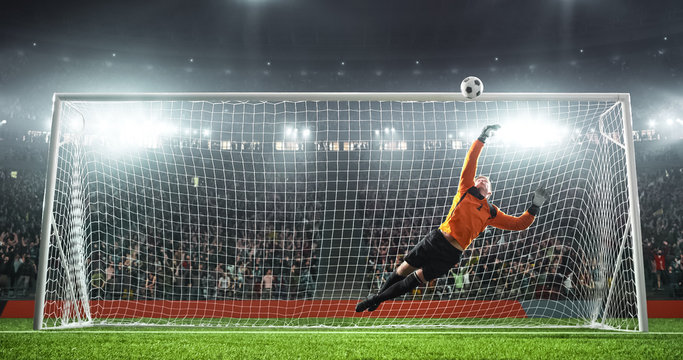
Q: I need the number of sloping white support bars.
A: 2